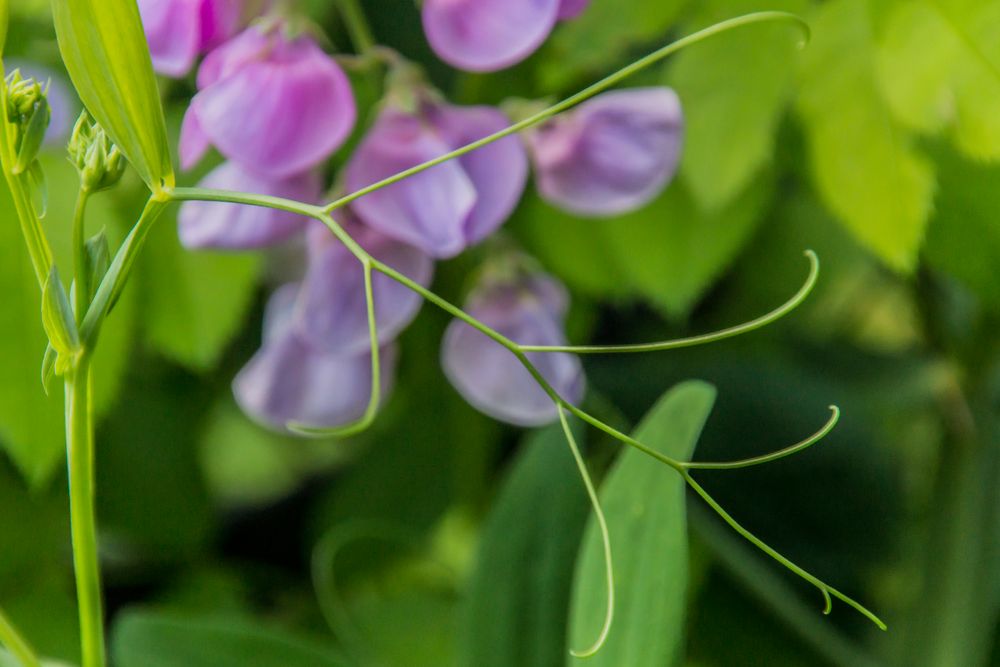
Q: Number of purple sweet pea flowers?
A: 9